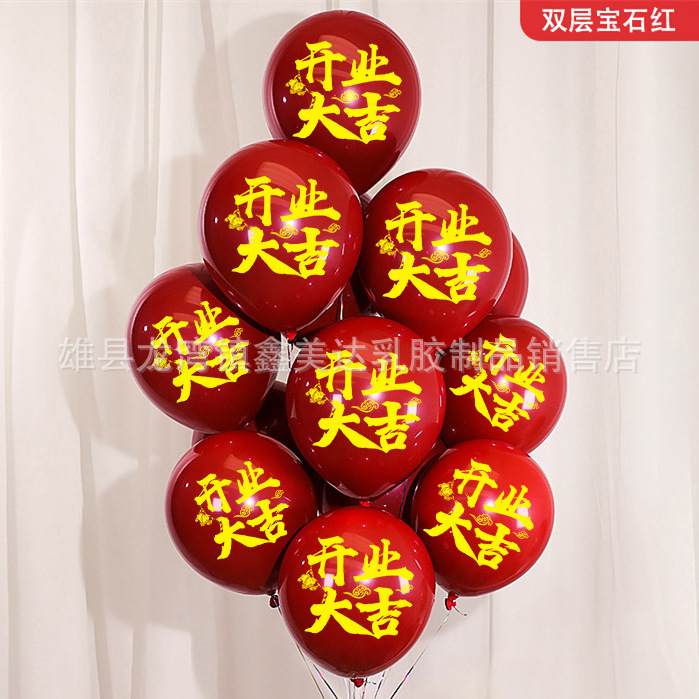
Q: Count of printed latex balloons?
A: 9